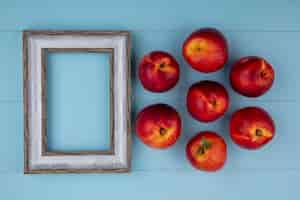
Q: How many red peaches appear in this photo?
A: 7